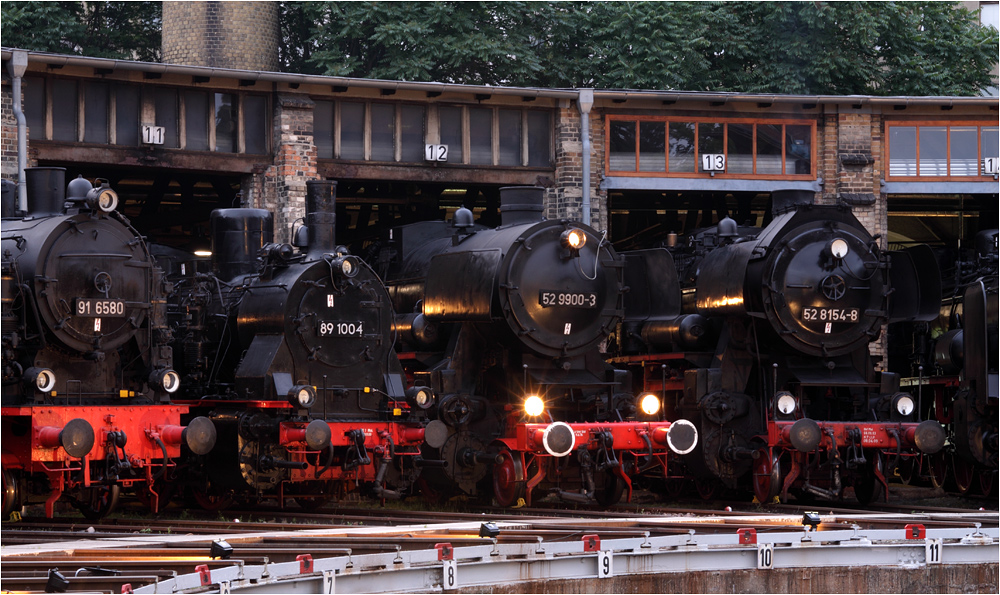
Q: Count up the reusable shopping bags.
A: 0